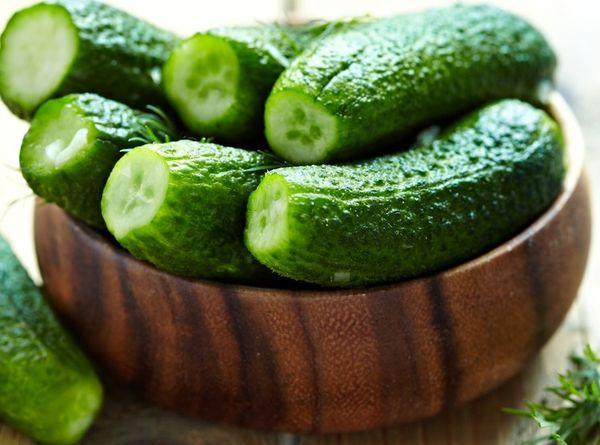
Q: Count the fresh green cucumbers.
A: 7